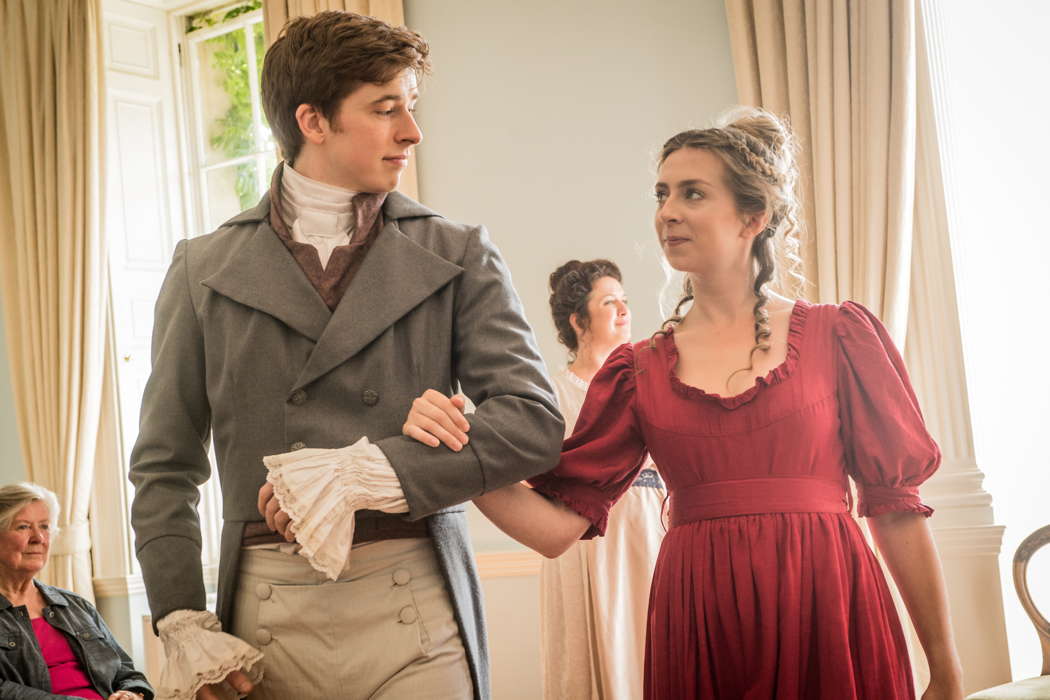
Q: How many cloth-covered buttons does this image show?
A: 4